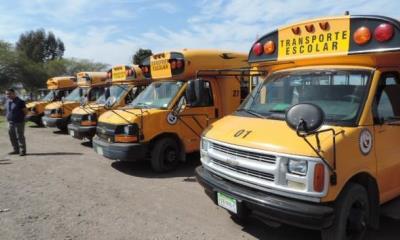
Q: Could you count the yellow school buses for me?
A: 5